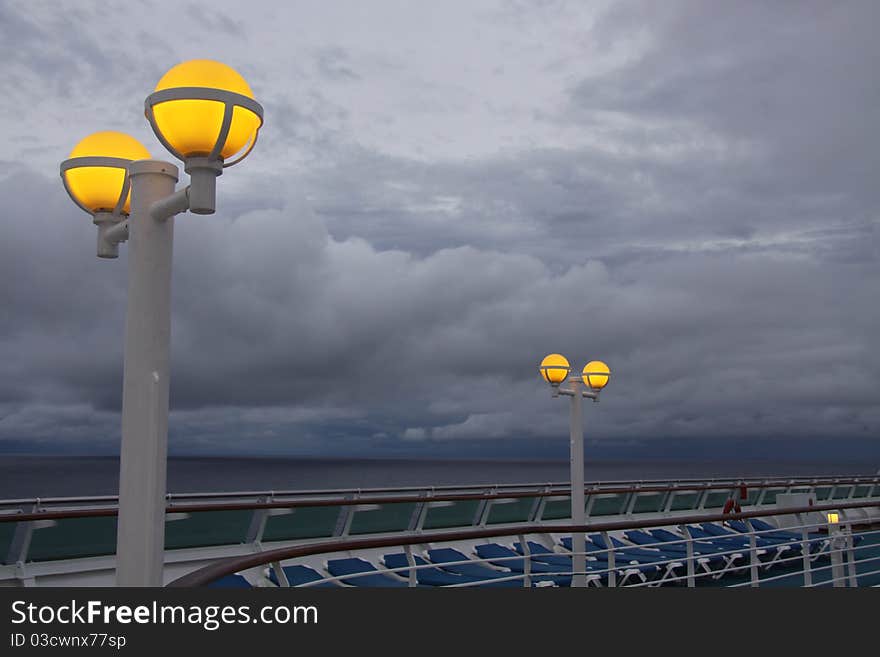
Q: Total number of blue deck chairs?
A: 15